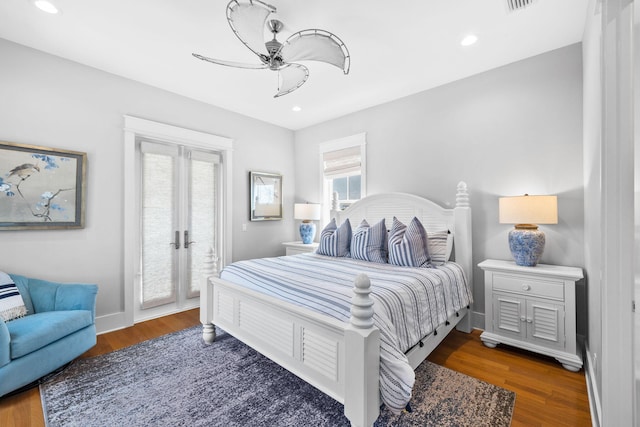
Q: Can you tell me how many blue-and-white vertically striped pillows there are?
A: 3